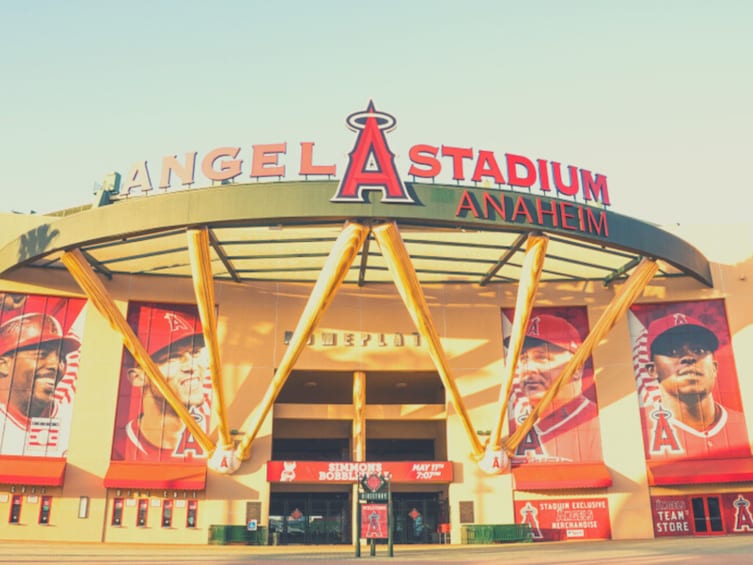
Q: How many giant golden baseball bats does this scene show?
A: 6